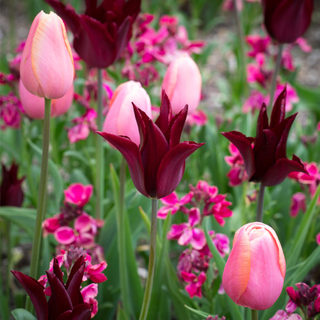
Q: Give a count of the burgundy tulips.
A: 6